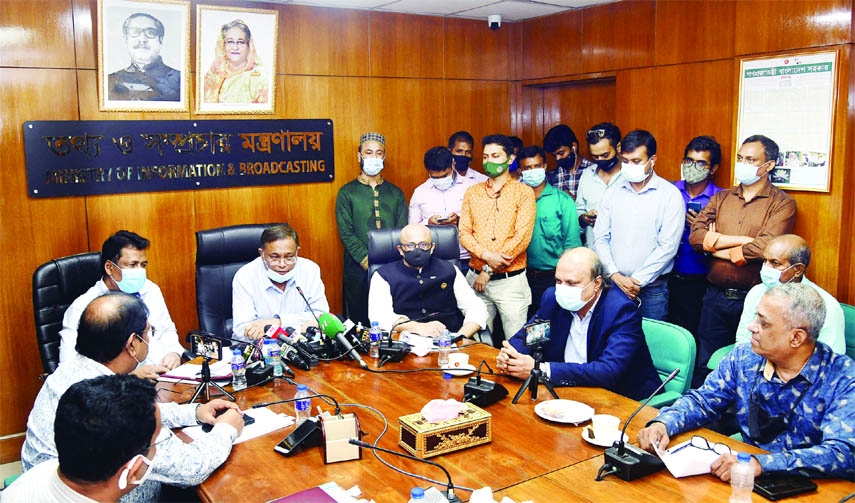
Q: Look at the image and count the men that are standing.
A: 11